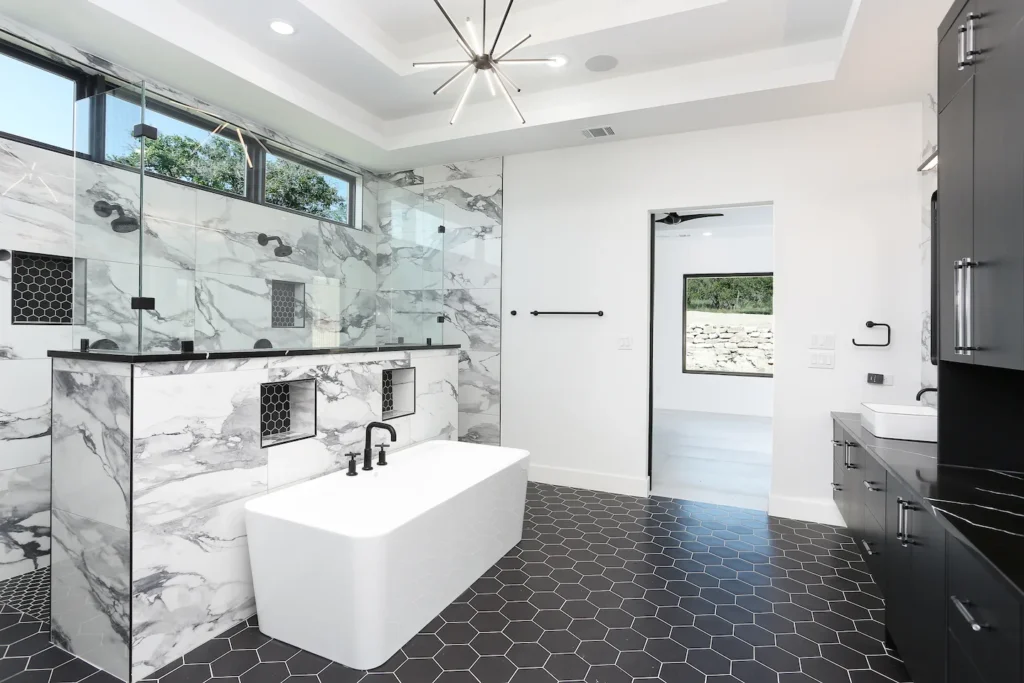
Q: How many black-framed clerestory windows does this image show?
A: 3